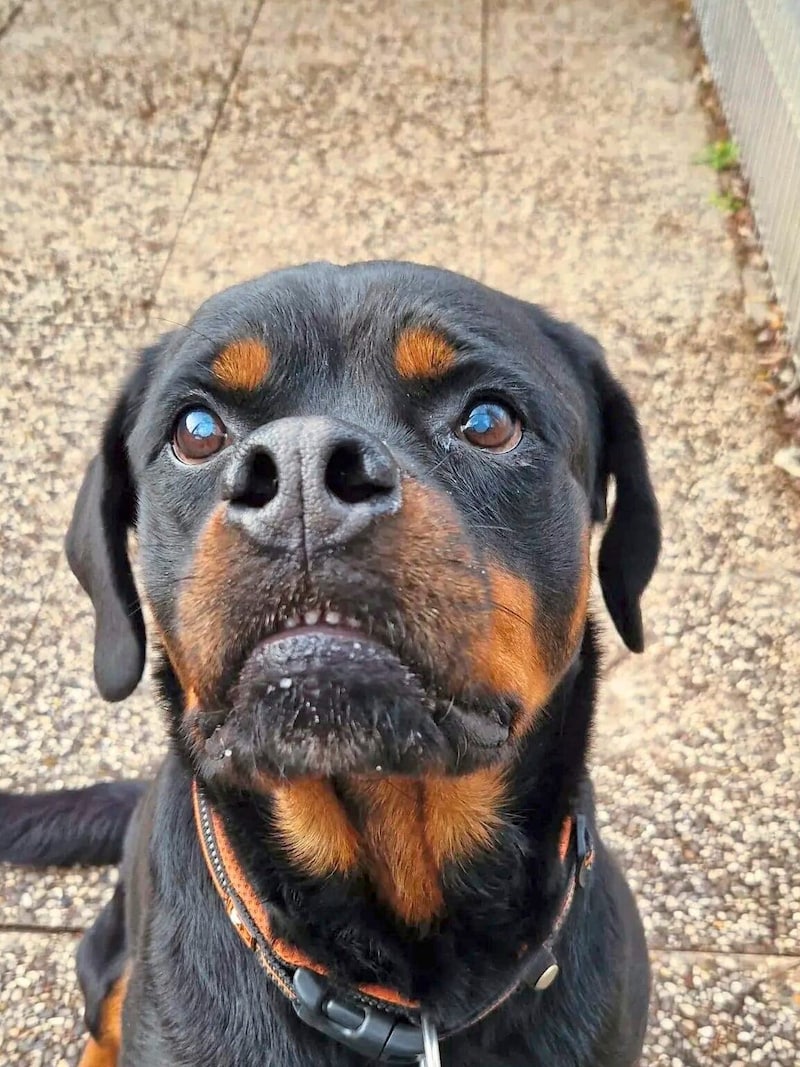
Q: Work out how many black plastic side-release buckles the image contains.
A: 1